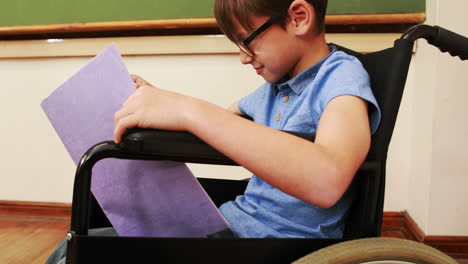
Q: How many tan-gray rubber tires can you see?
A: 1